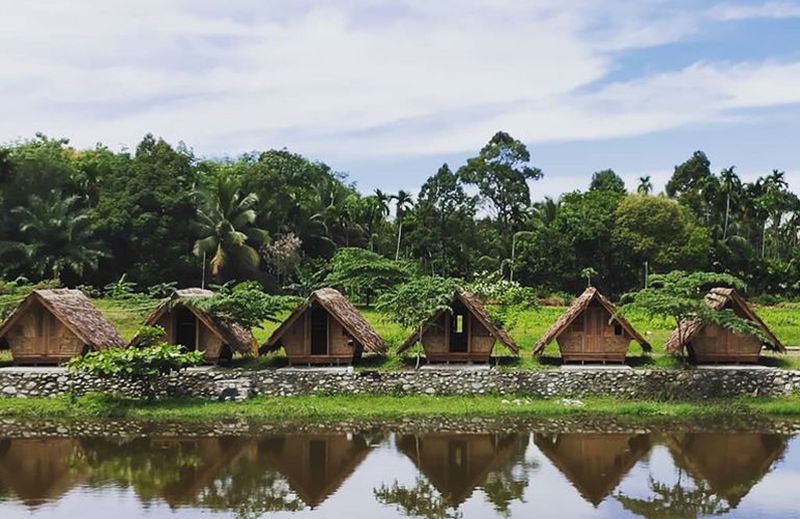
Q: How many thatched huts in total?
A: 6